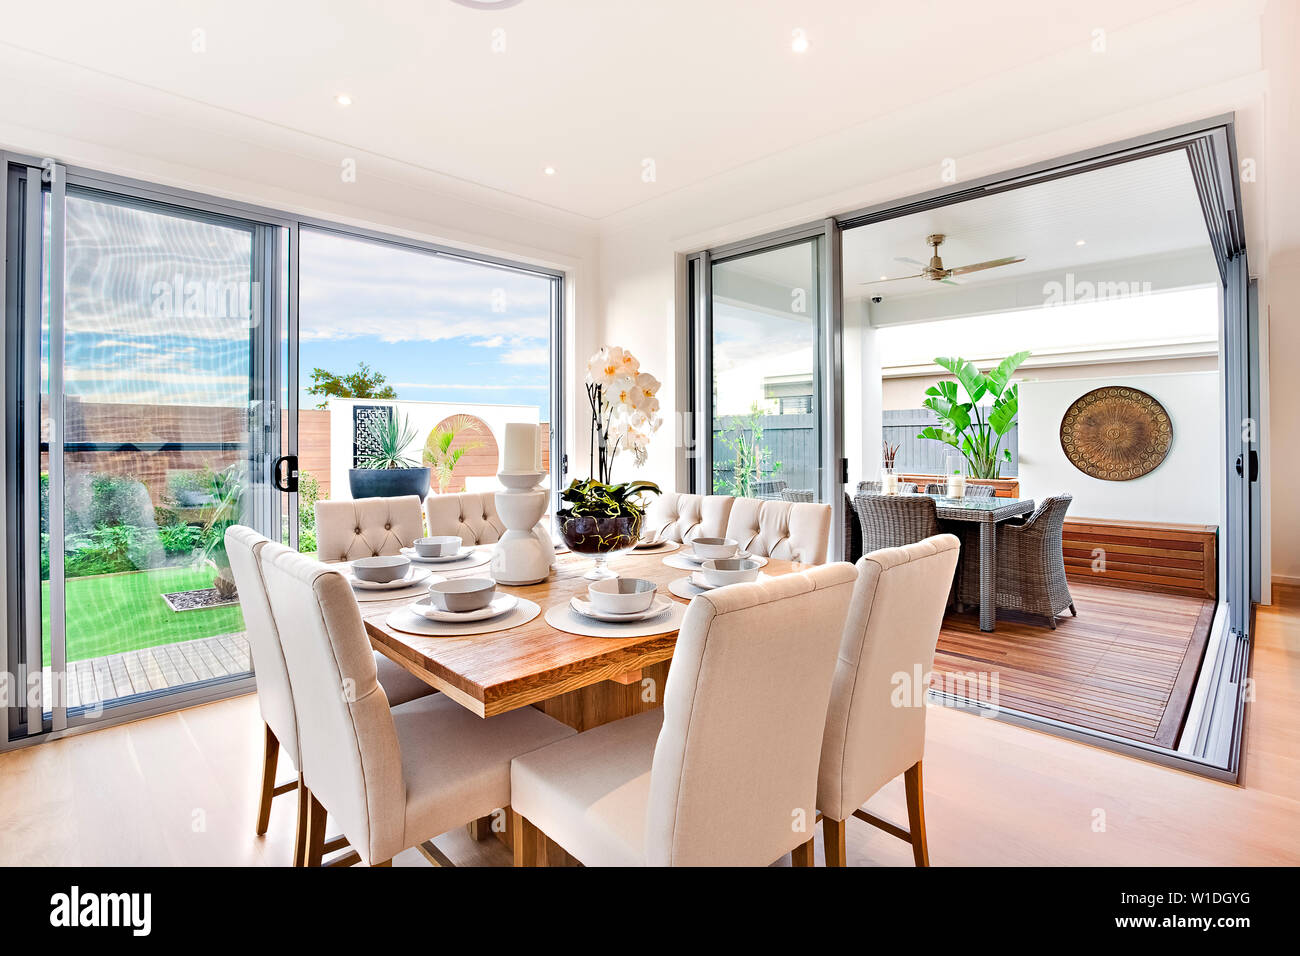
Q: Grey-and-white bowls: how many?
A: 6